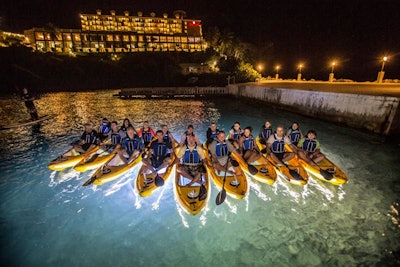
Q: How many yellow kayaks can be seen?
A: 9